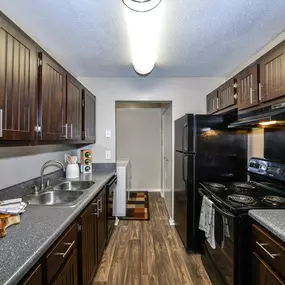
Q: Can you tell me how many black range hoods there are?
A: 1